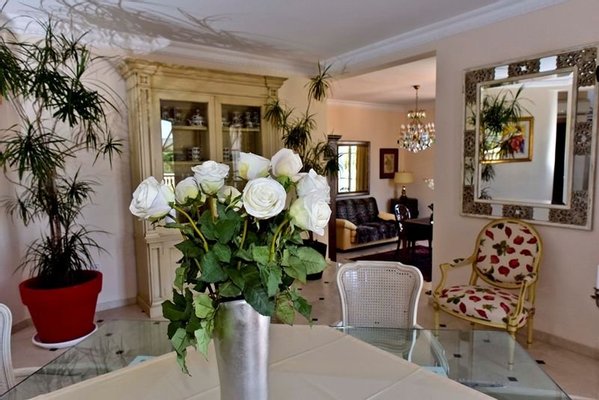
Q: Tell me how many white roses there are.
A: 9